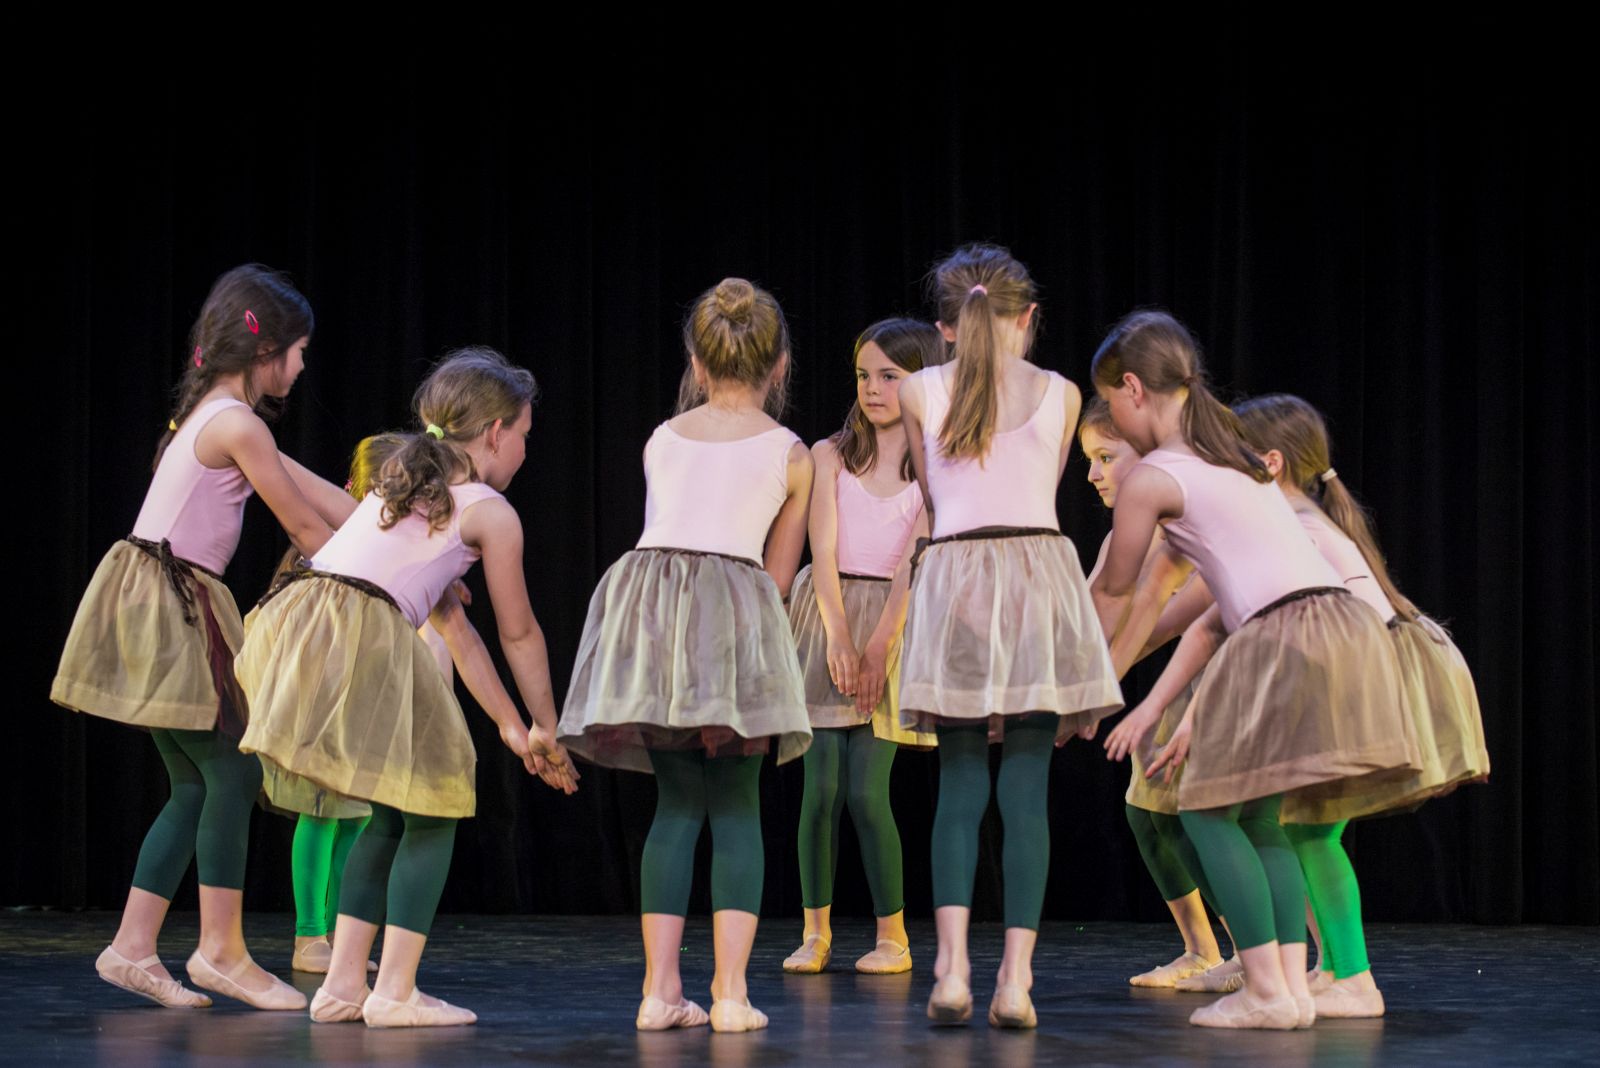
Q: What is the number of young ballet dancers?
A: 9